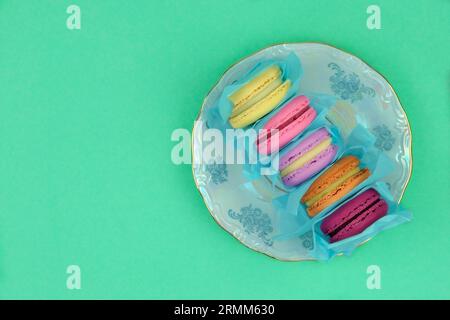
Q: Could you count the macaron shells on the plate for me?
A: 10